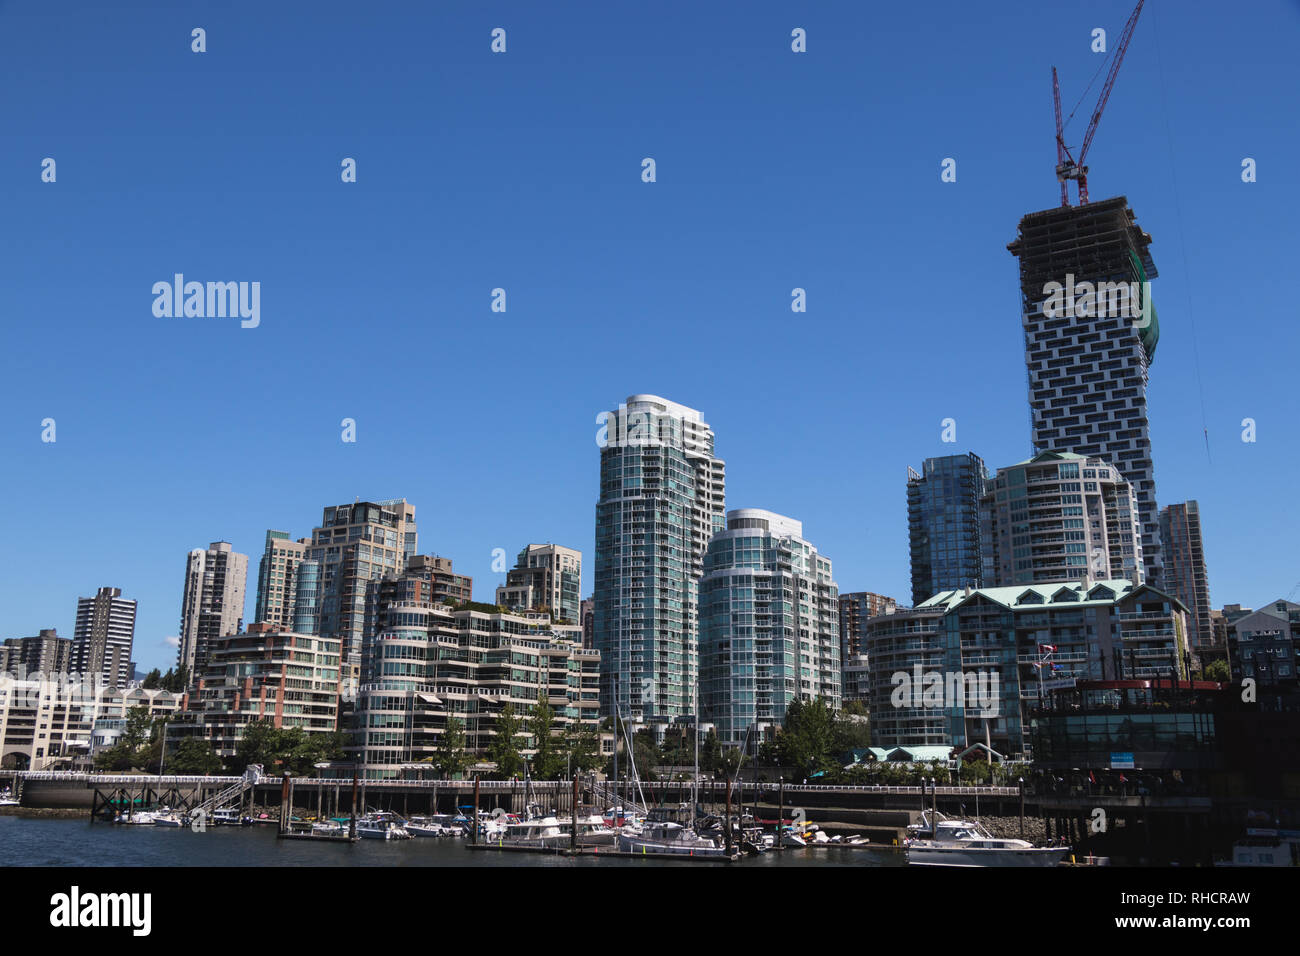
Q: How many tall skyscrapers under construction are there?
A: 1